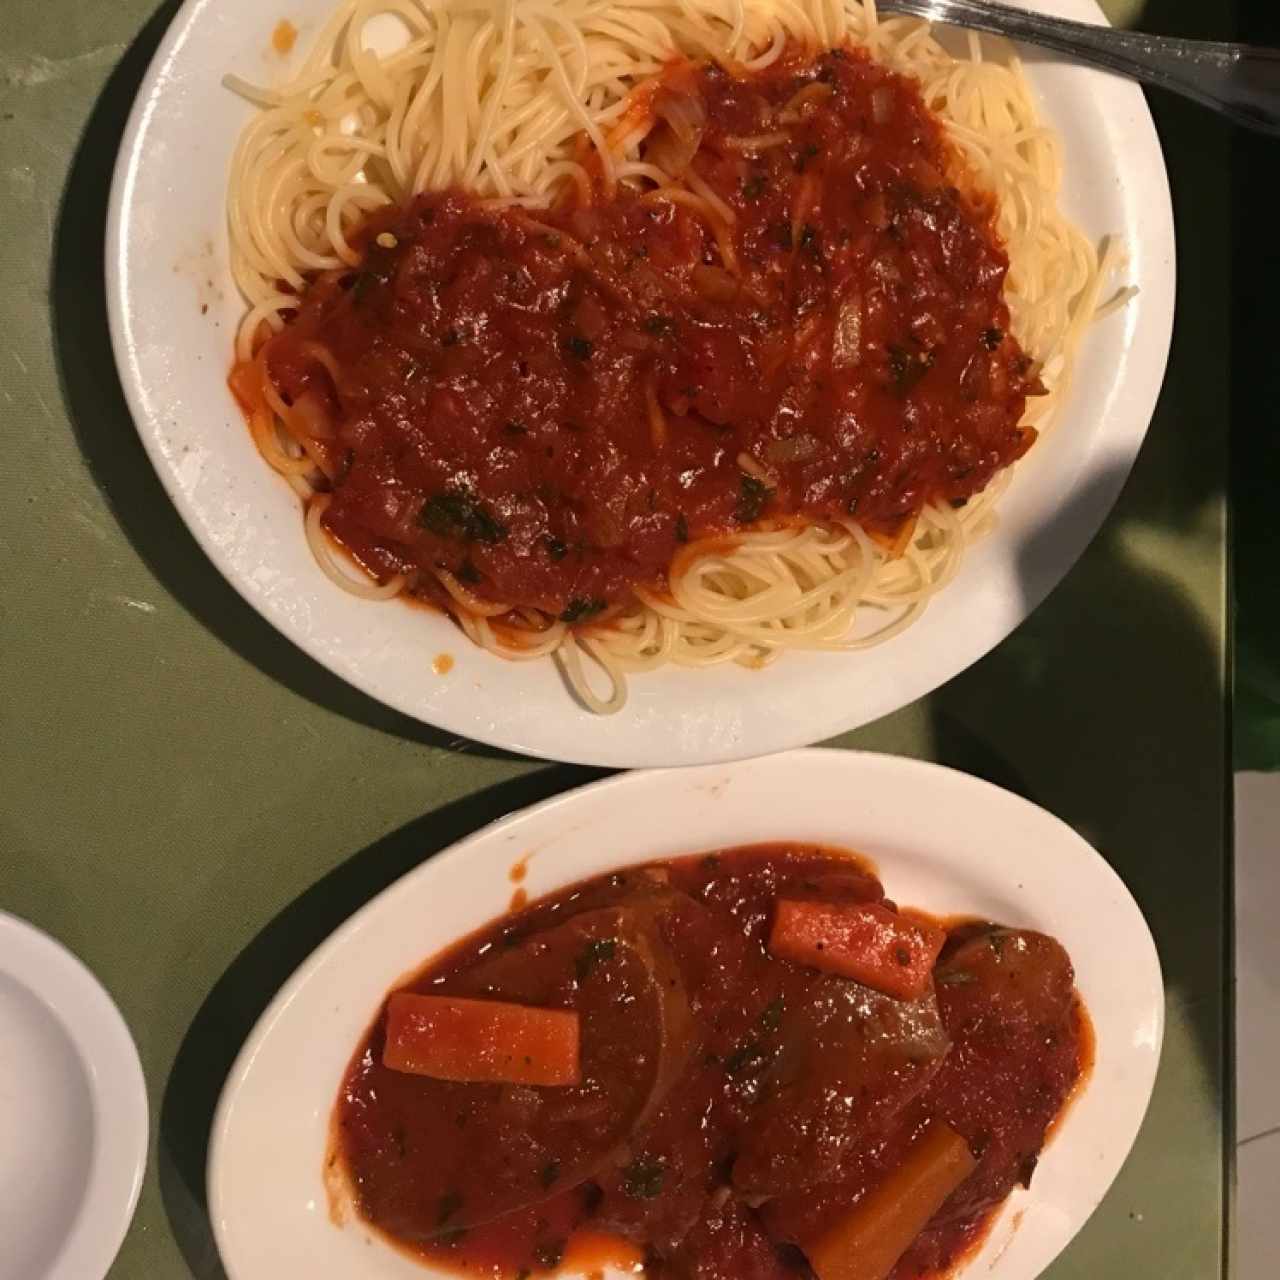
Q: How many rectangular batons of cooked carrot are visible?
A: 3